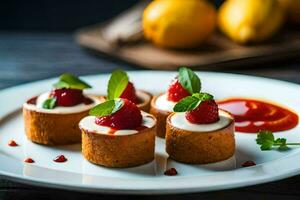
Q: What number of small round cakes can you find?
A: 5